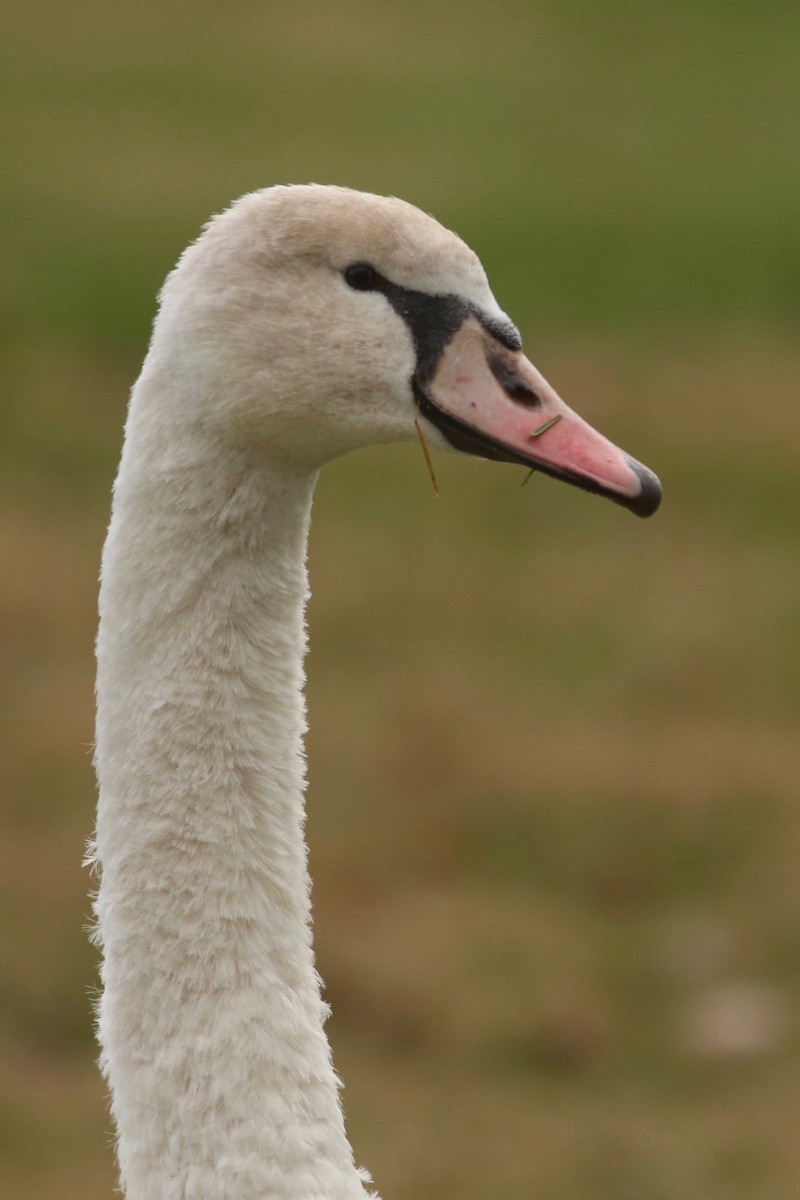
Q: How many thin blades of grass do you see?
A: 3